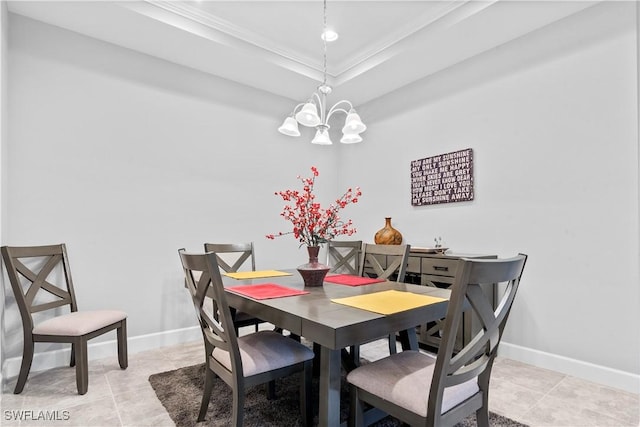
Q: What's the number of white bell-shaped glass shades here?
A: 5